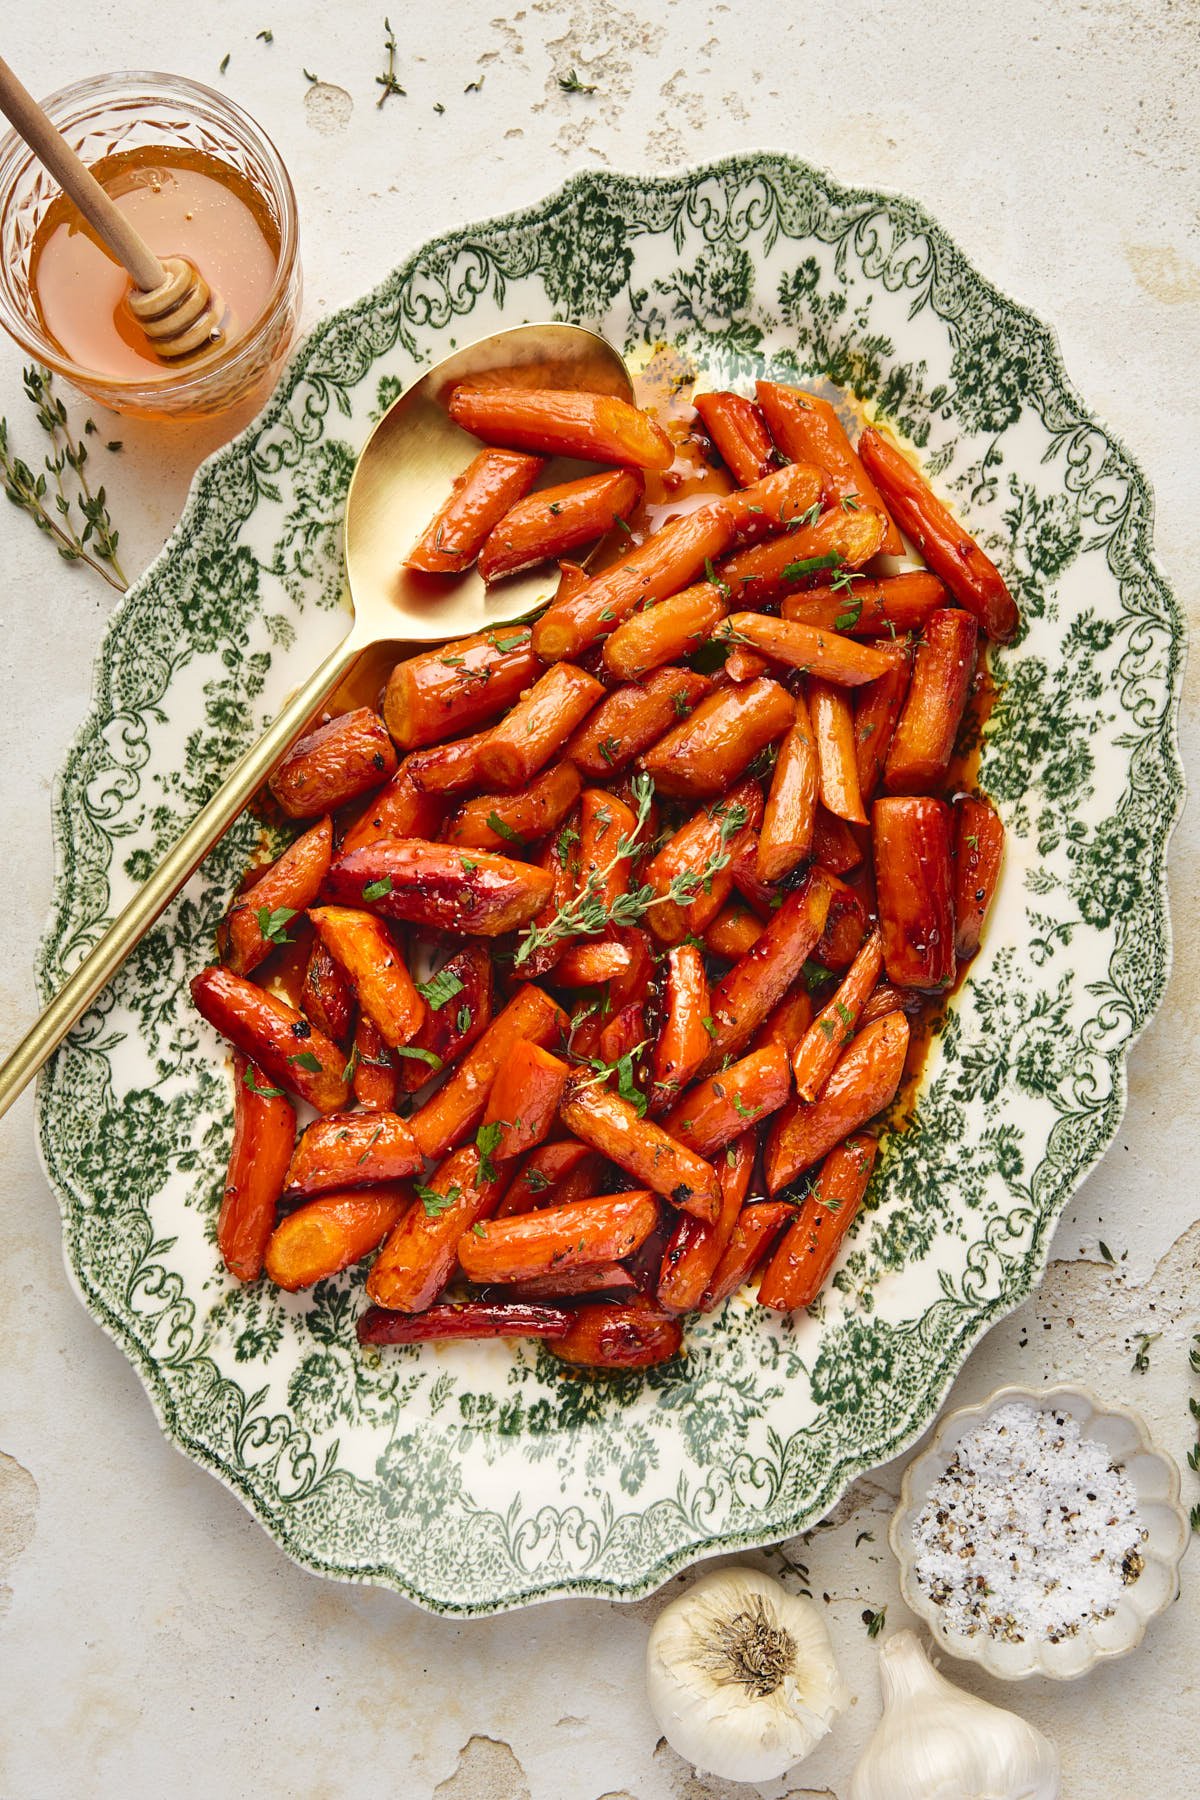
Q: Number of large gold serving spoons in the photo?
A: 1